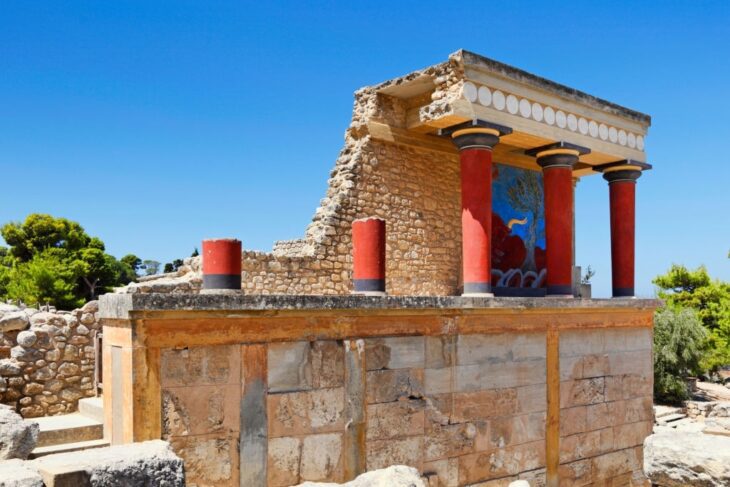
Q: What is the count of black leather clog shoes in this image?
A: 0